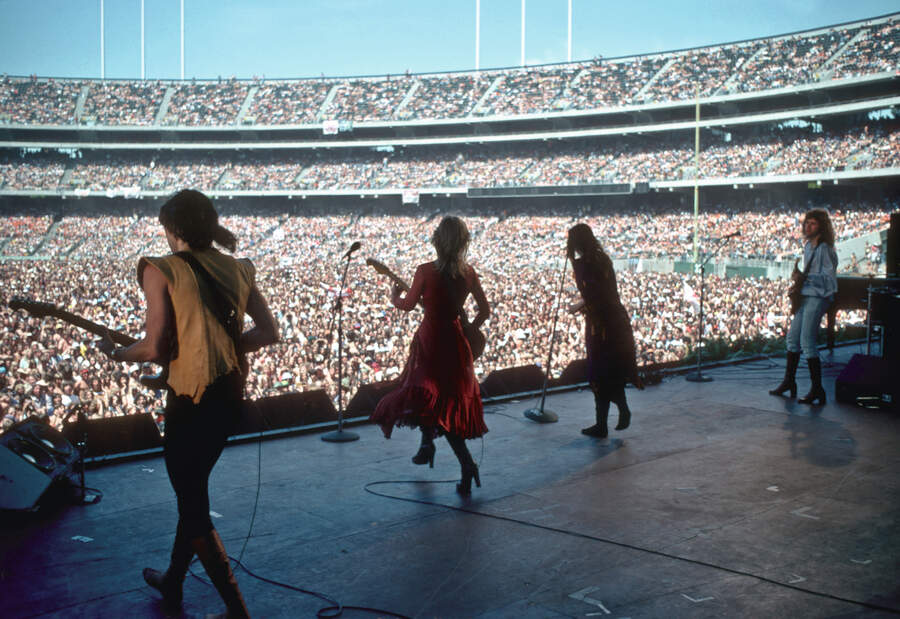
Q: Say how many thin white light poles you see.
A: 6